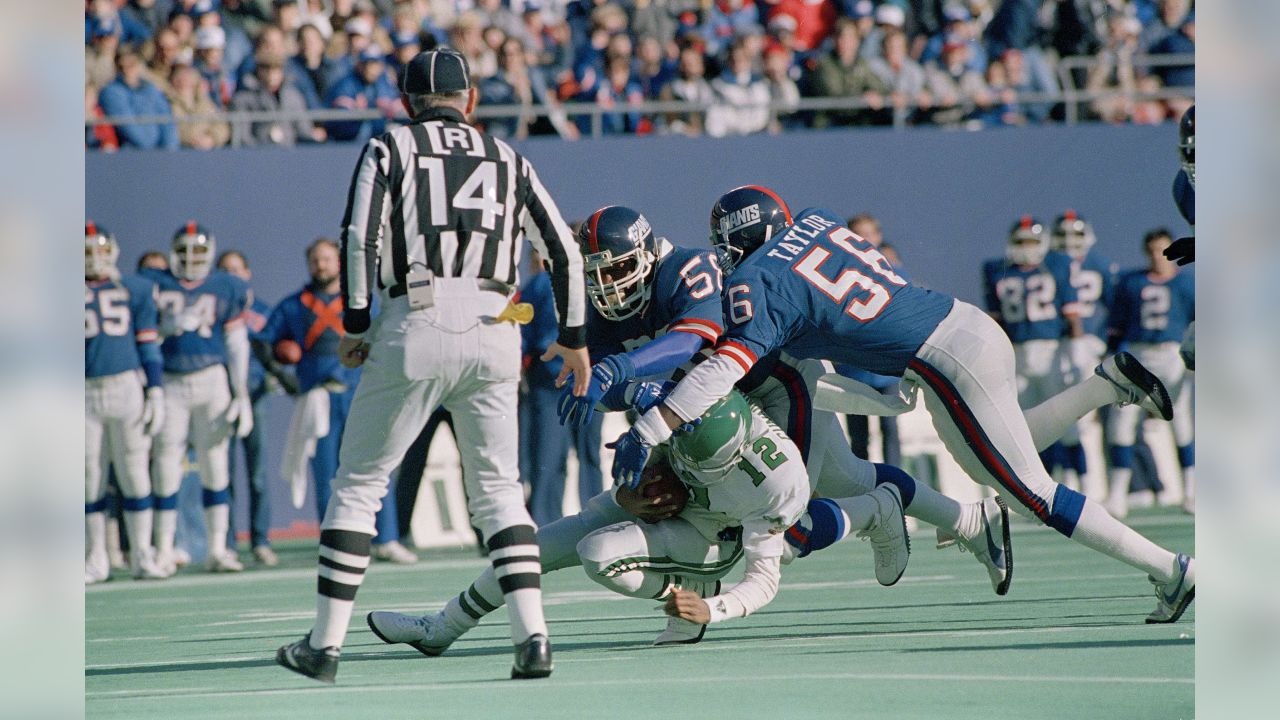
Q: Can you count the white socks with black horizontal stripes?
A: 2